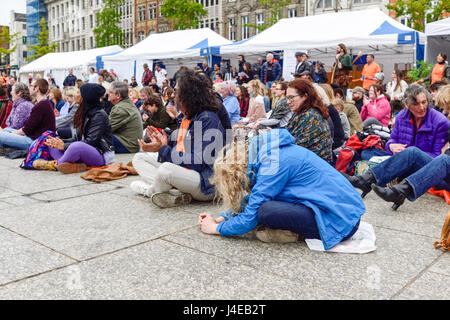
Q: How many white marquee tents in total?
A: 4